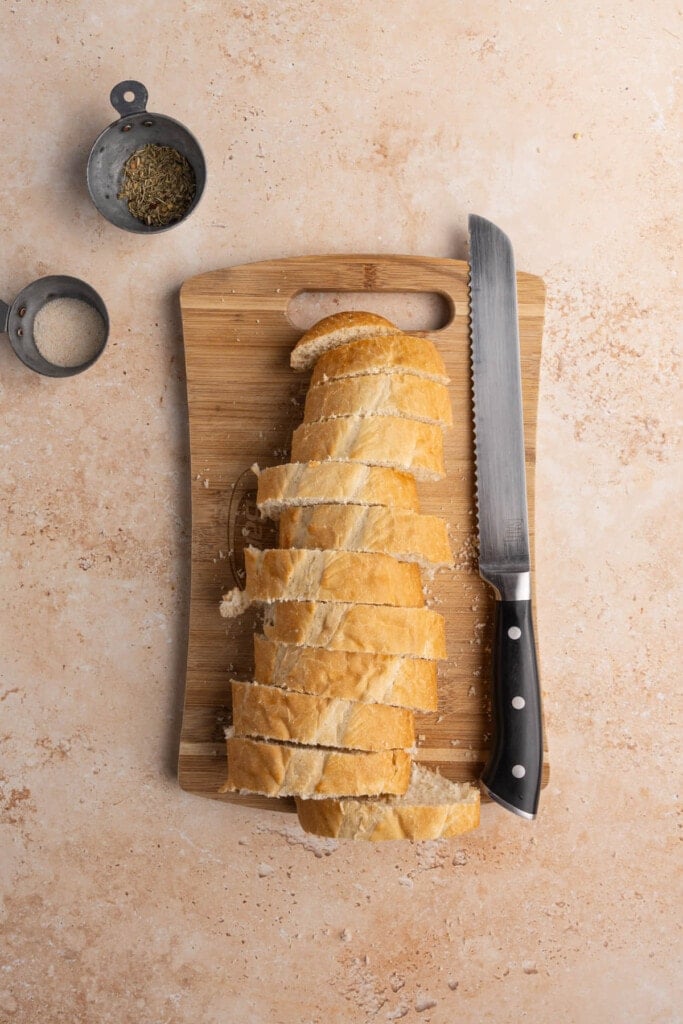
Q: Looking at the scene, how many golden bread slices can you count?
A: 12